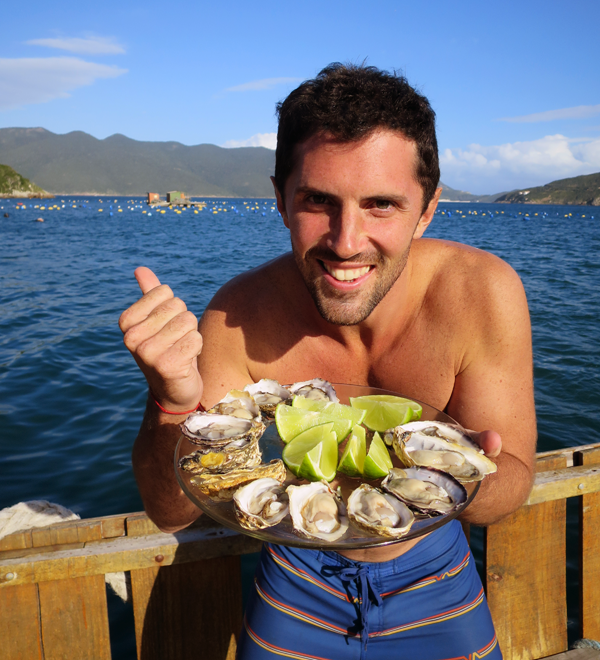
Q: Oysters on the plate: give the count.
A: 12